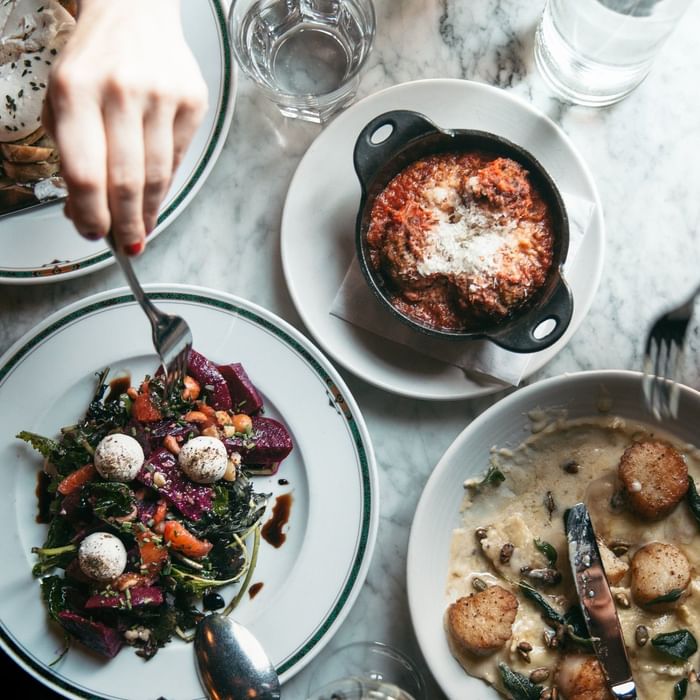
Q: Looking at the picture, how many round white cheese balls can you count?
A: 3